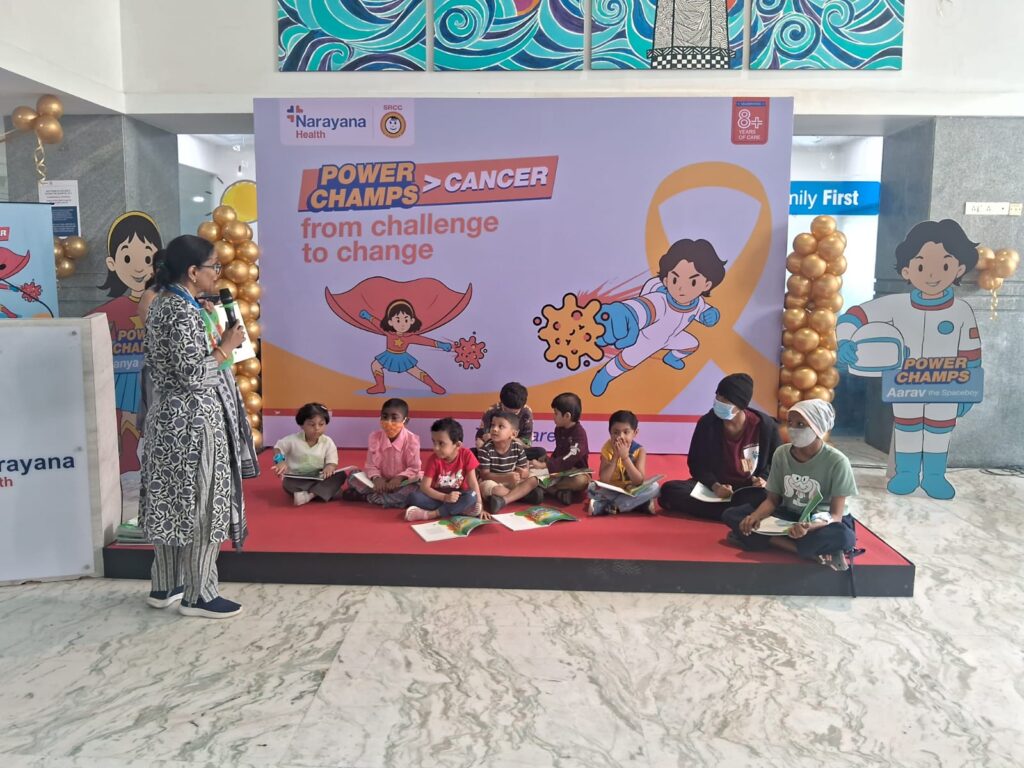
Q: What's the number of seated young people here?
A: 9